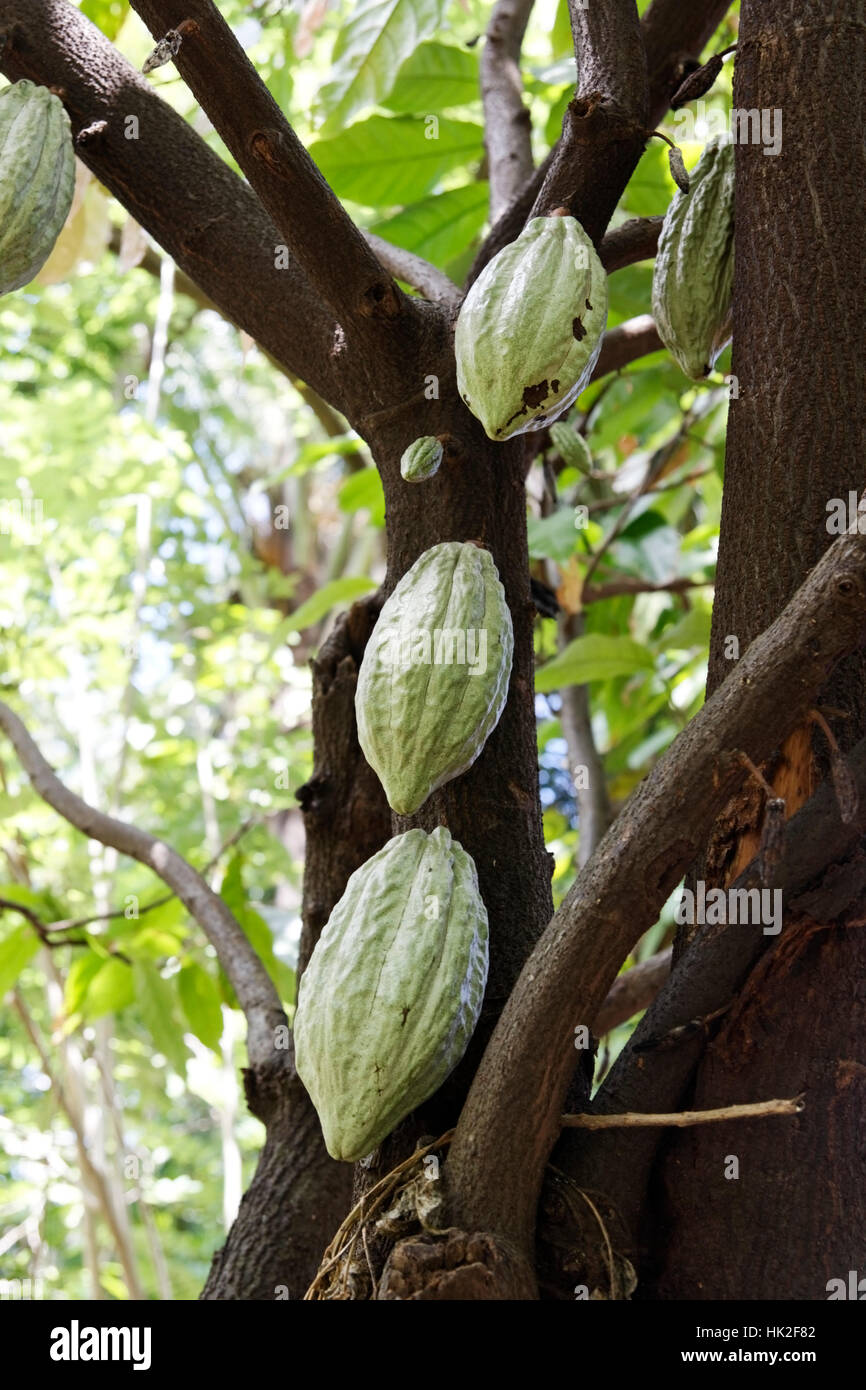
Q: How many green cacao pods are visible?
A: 7